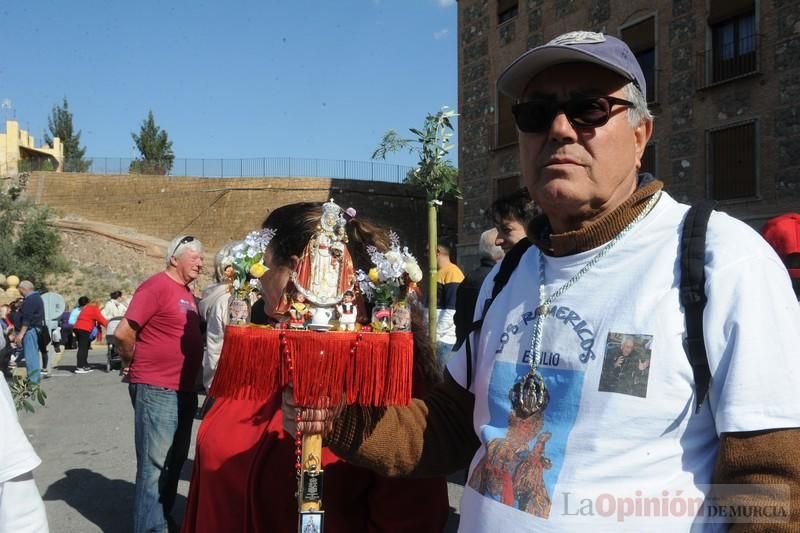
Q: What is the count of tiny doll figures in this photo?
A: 2